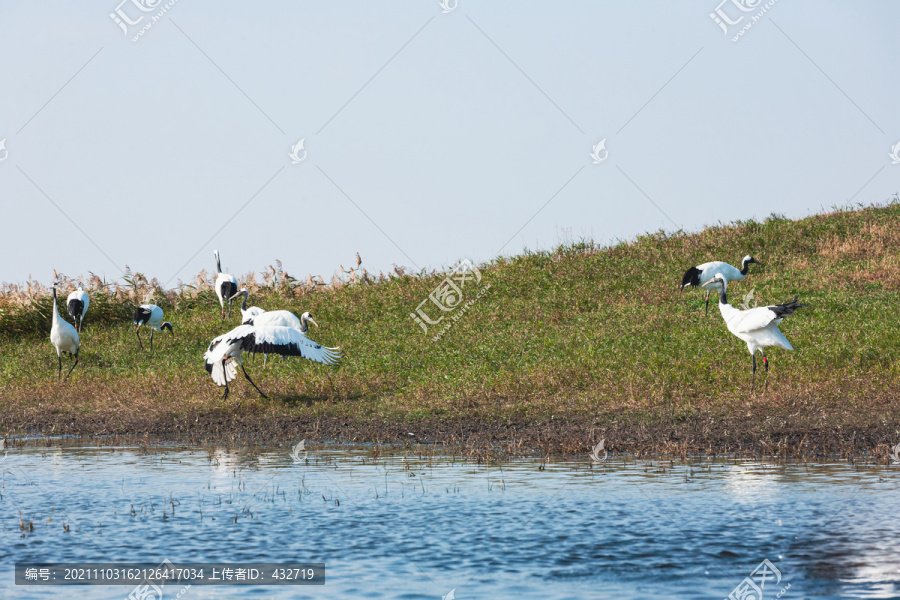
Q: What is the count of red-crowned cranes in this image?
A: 9